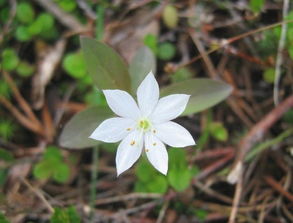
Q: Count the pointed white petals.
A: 7